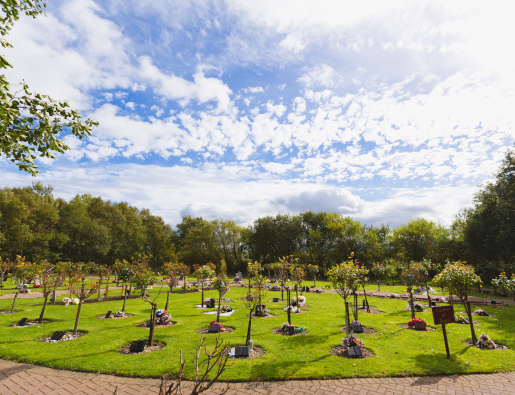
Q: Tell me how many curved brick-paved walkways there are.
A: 1